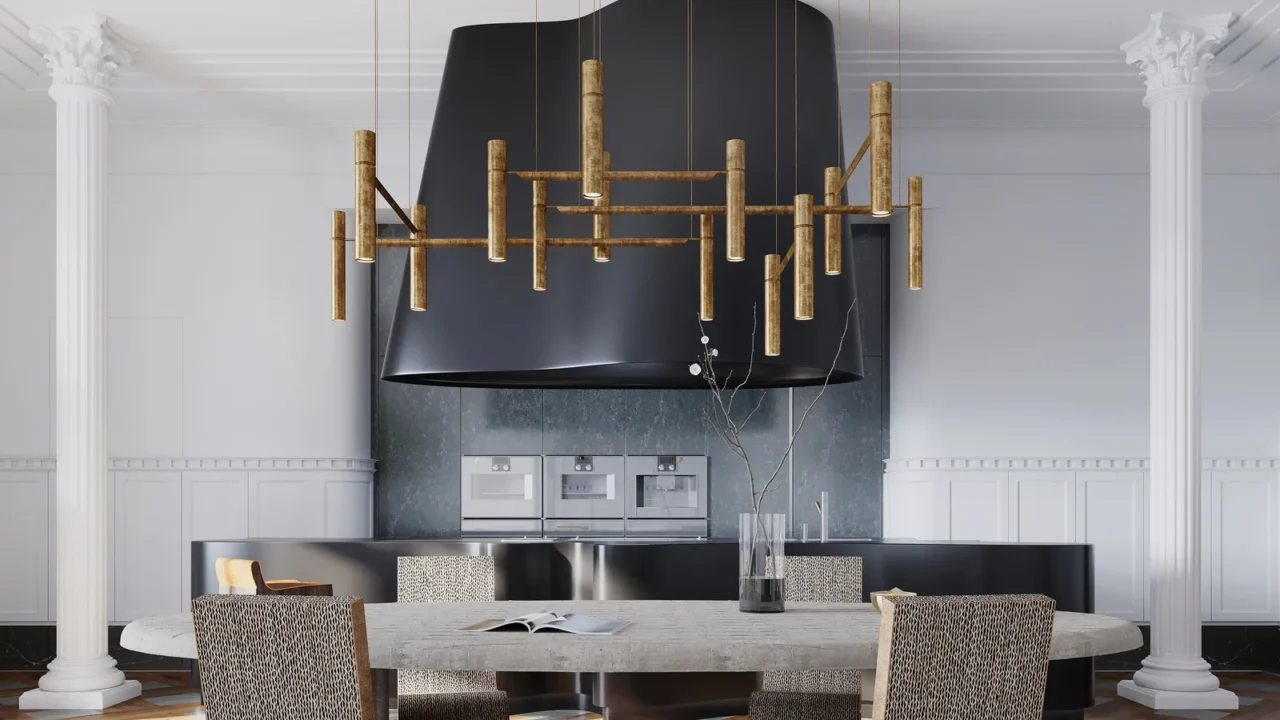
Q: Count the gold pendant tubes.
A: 14